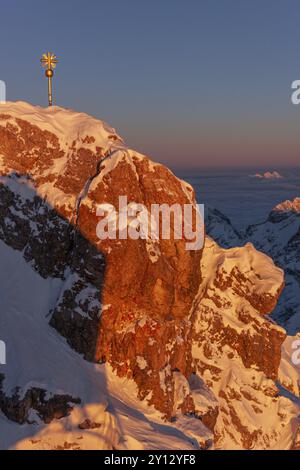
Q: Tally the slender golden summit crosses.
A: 1